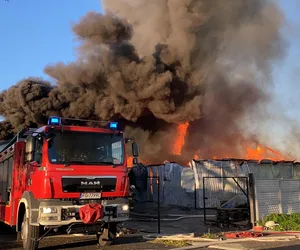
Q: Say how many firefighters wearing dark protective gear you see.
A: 1